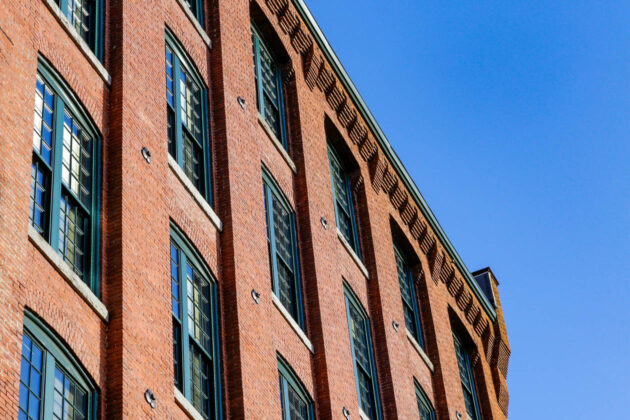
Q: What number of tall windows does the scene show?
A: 14